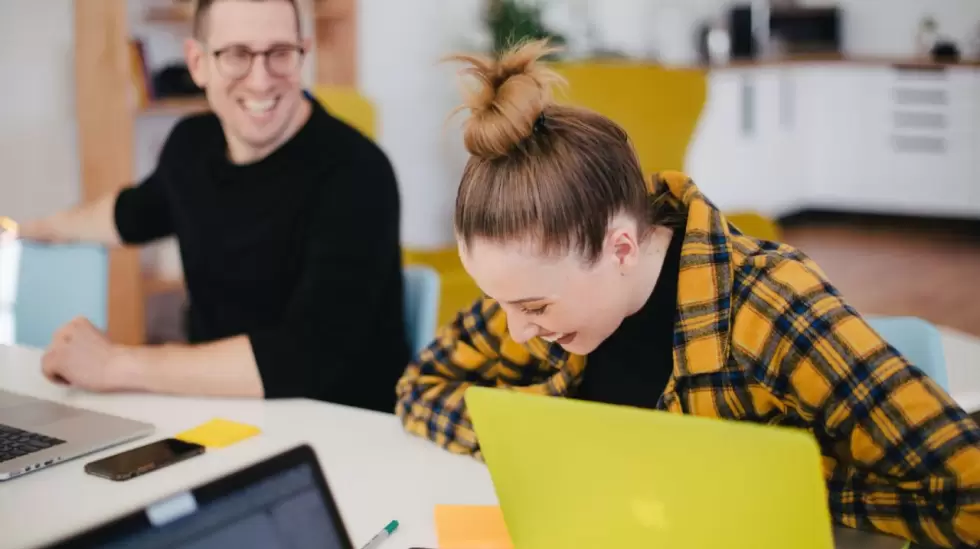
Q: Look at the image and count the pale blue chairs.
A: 3